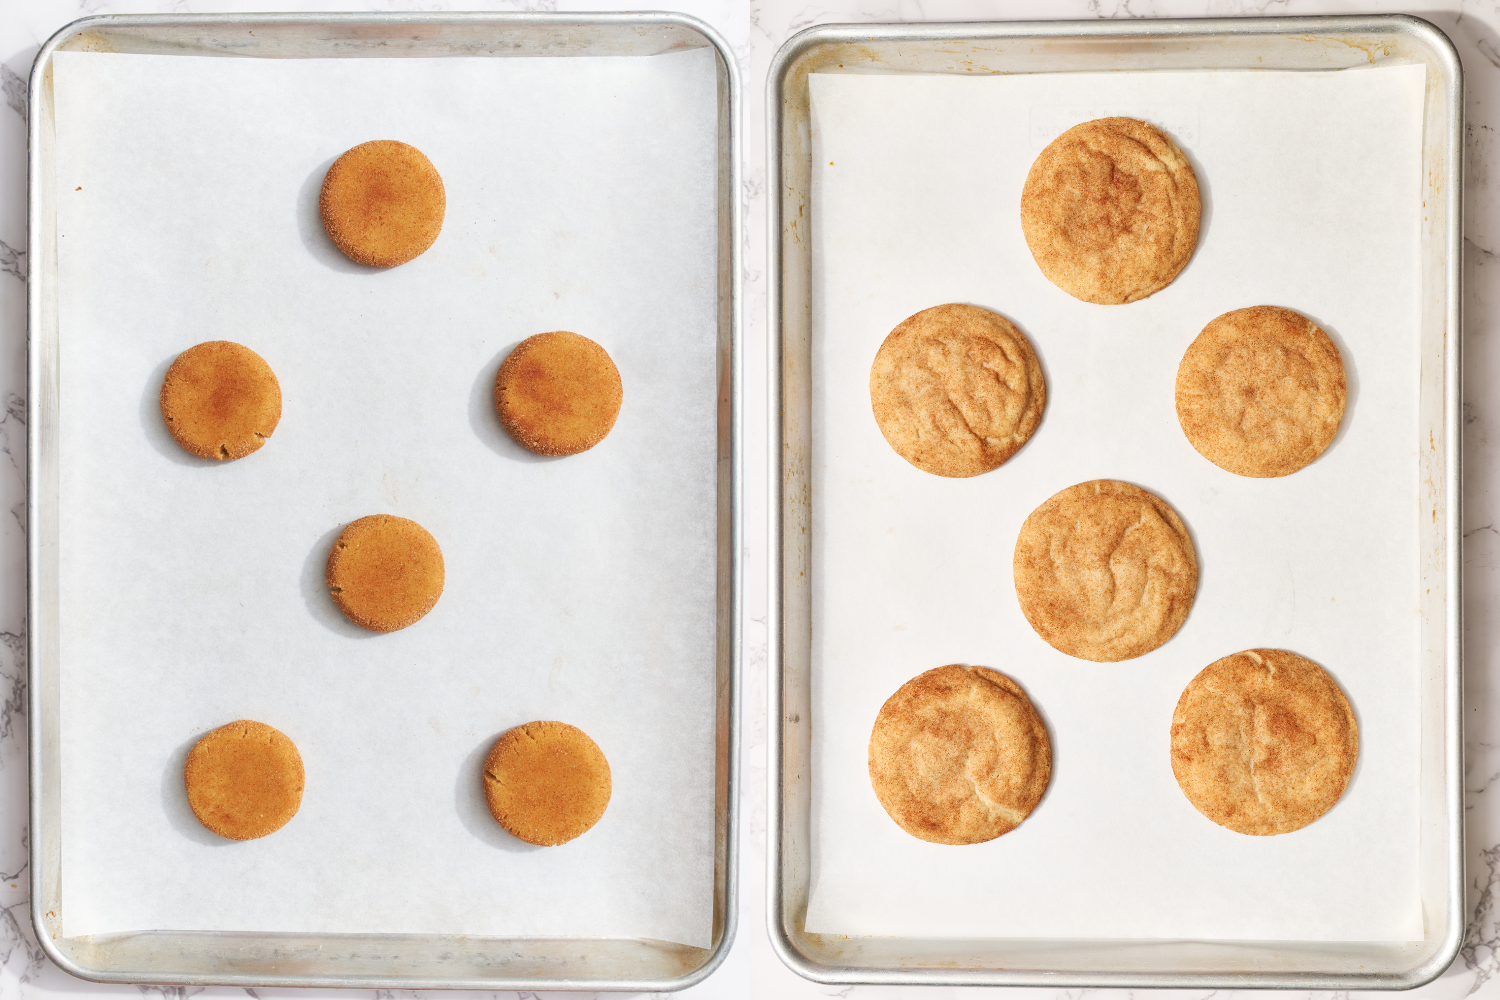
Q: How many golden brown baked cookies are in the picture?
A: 6